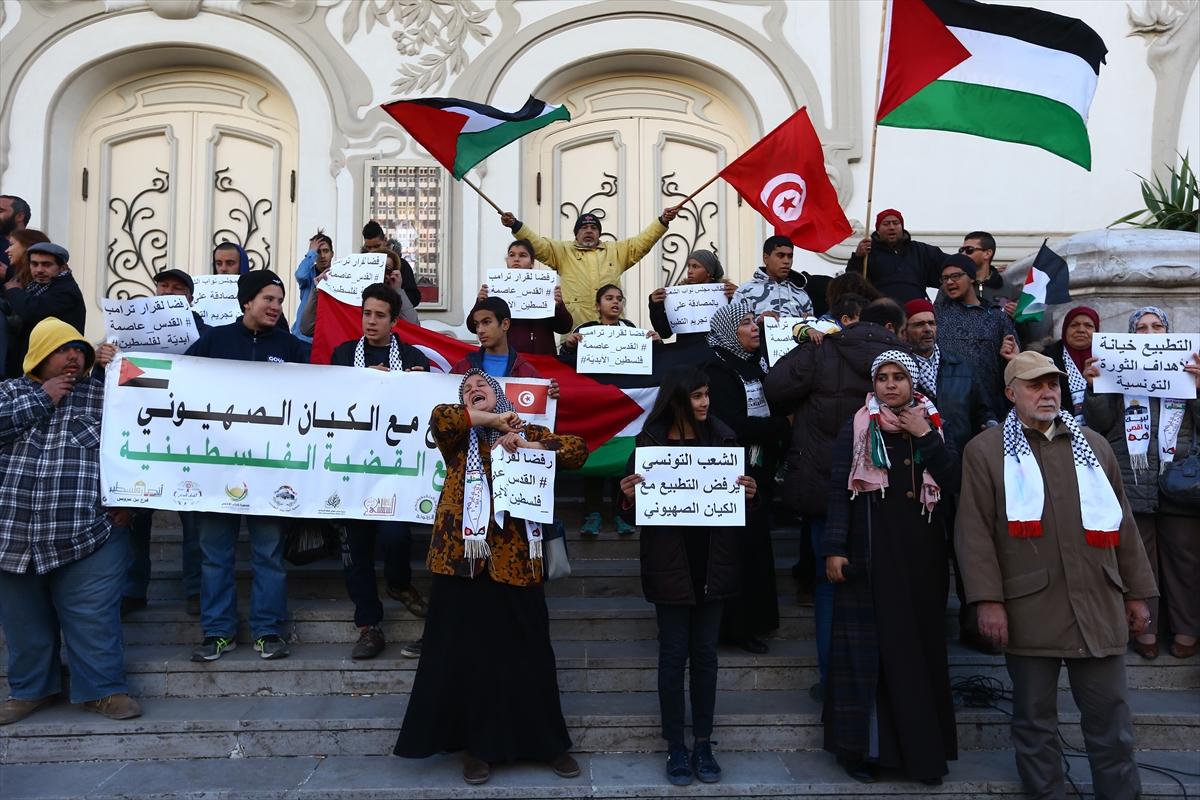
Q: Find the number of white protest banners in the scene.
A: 11